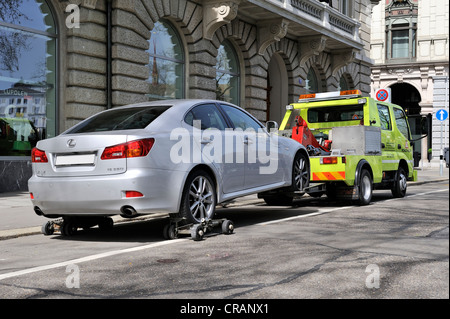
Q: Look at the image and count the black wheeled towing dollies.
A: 2